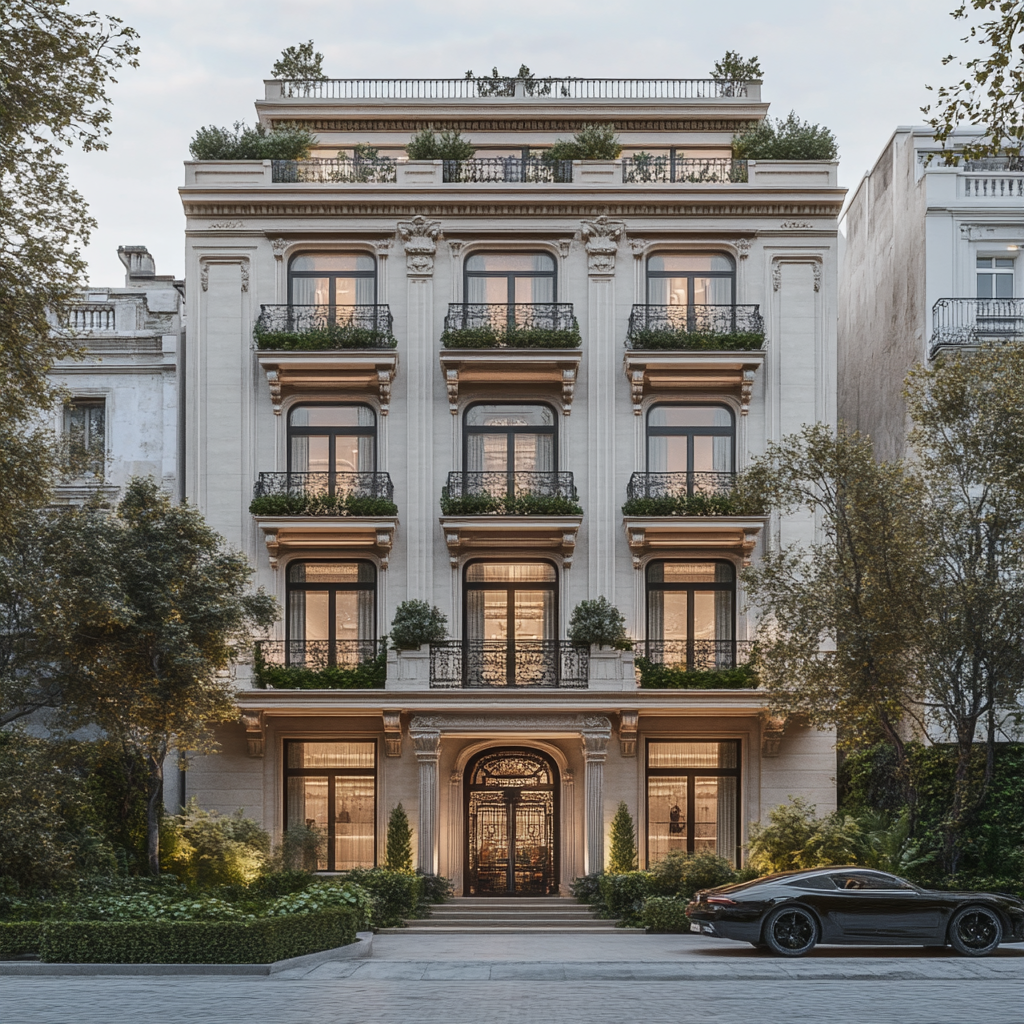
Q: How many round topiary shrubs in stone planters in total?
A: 2